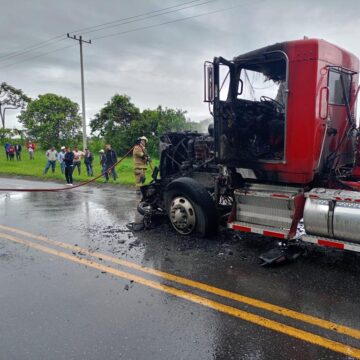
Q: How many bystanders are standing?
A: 11